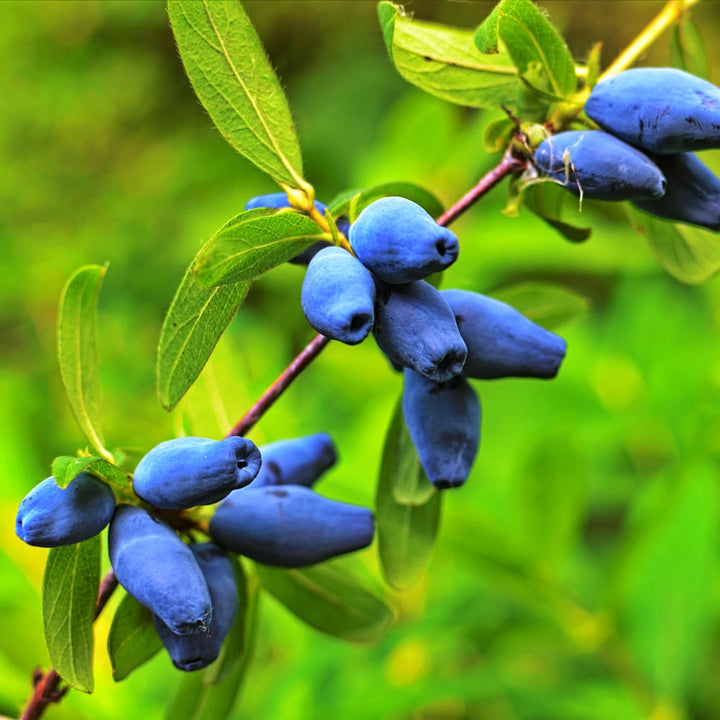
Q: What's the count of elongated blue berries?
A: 15